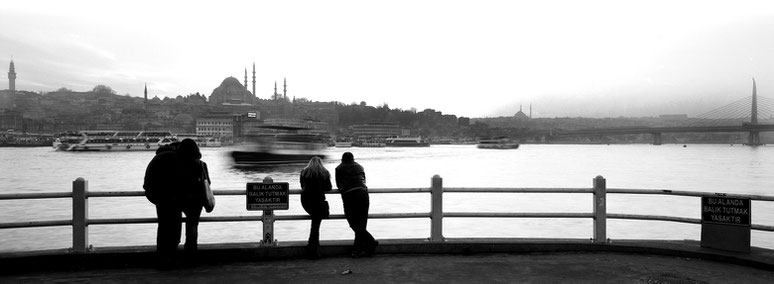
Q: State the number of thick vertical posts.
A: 4